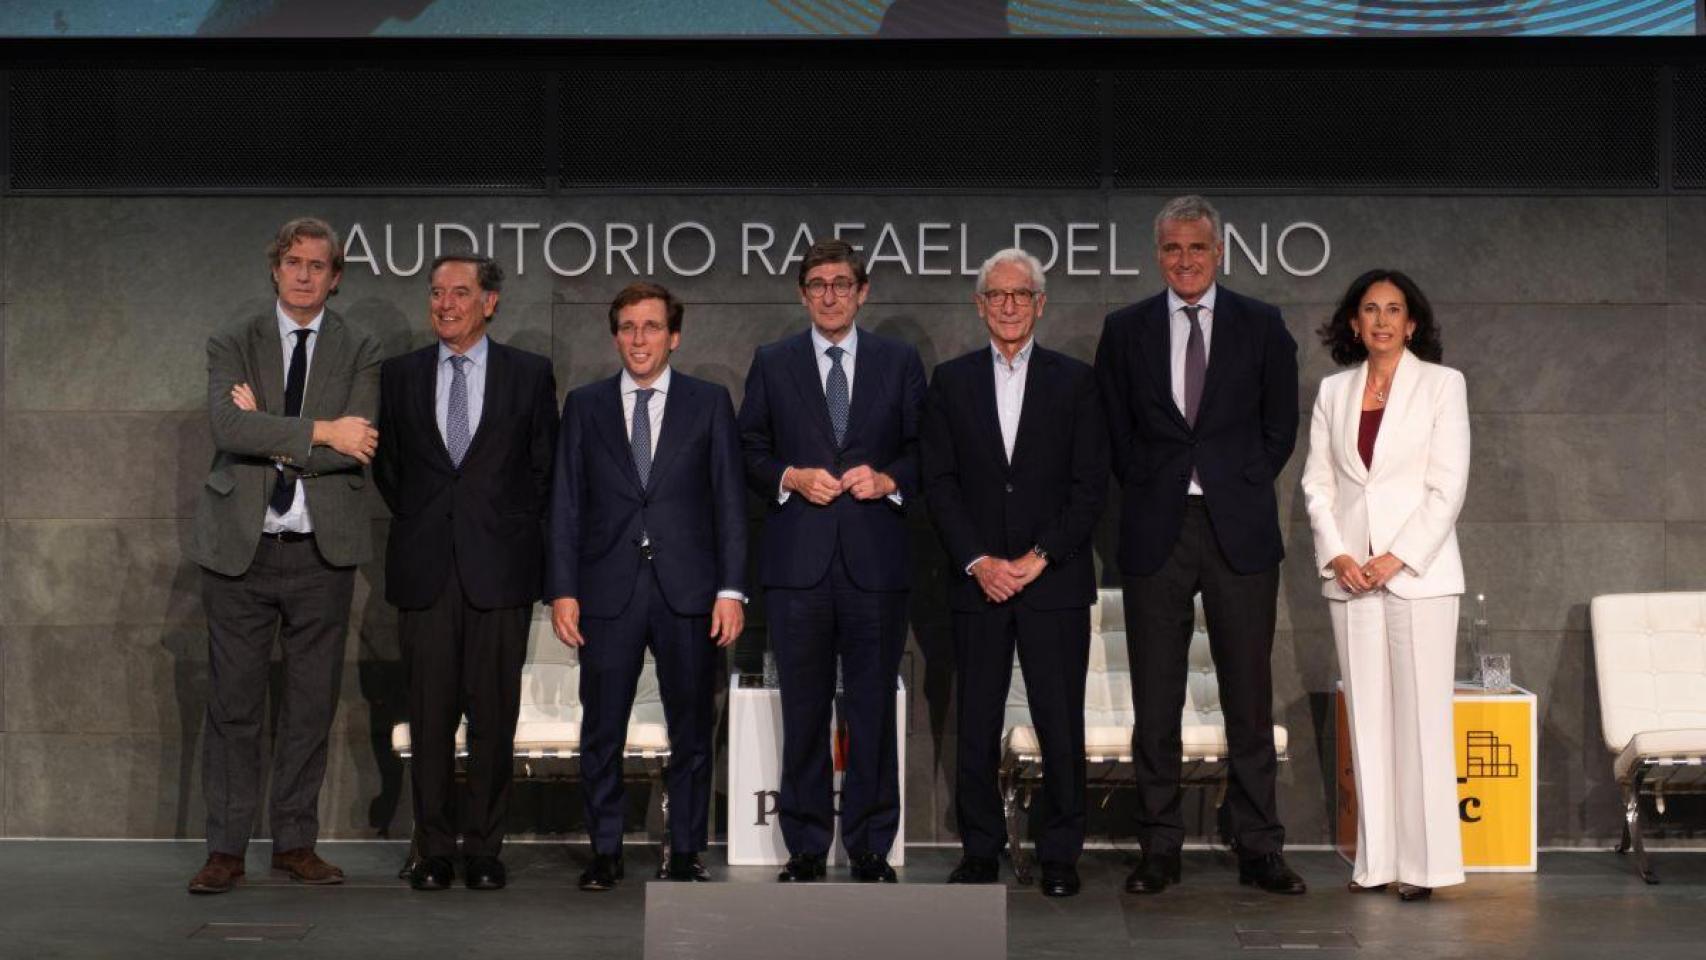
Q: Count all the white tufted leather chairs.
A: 3